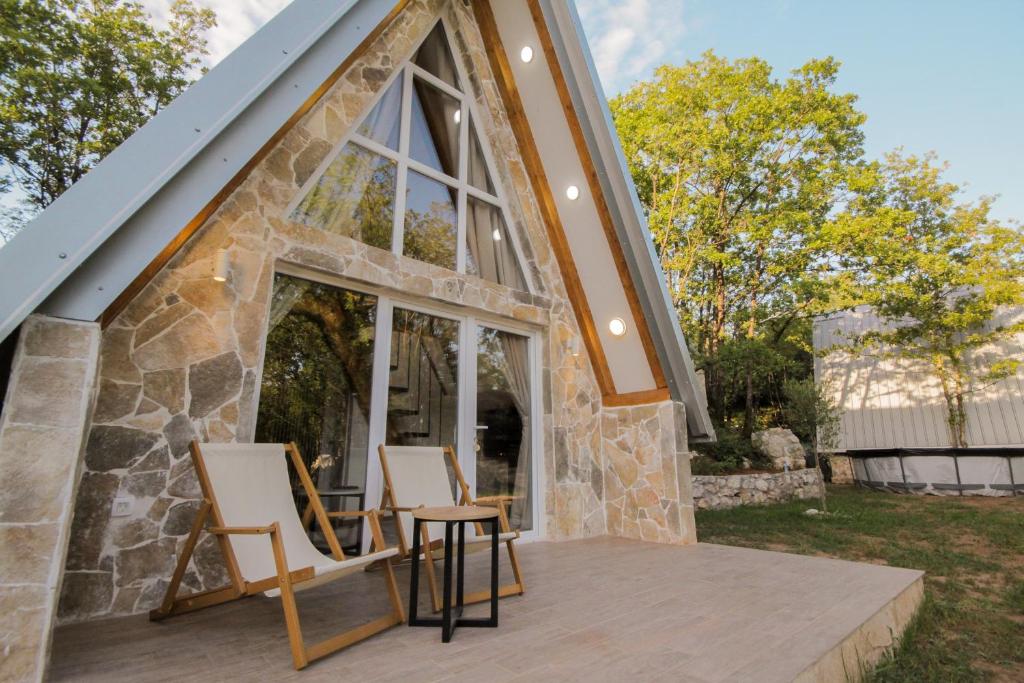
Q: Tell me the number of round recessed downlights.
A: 3